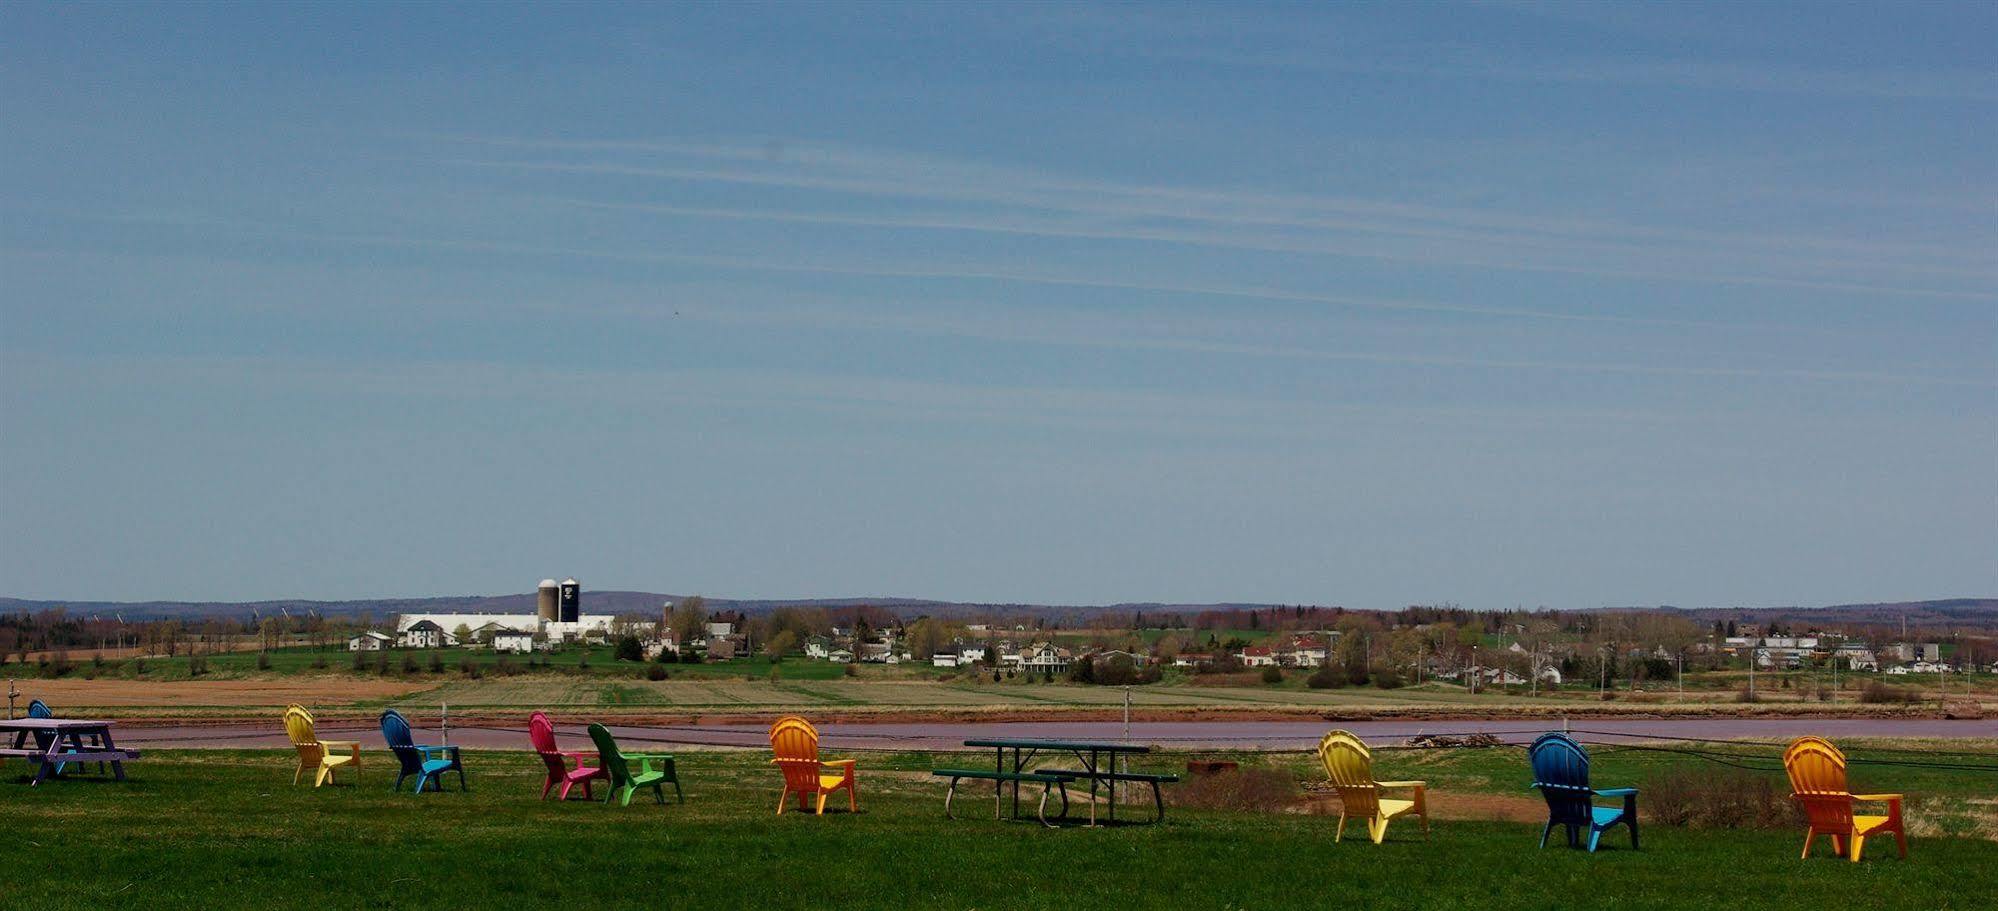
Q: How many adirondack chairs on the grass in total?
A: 9